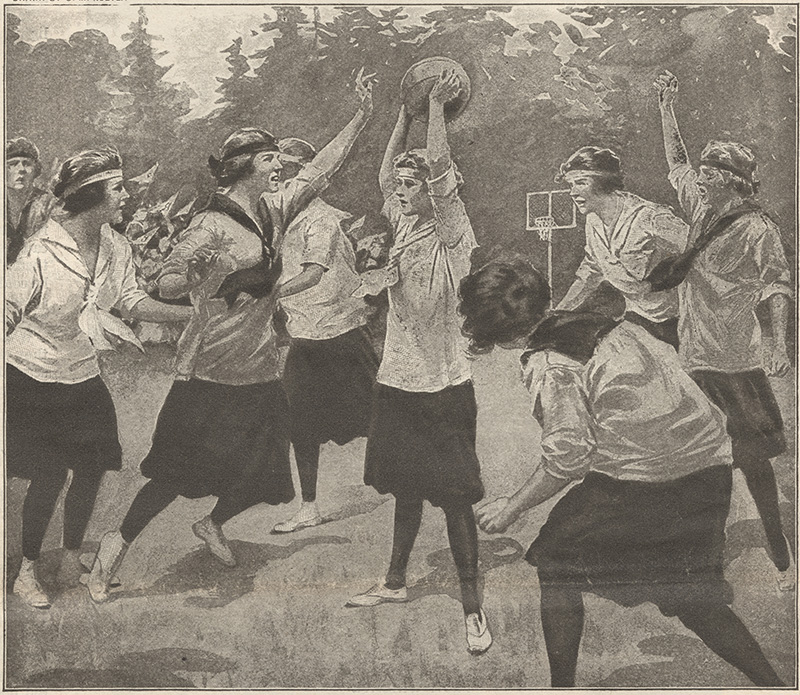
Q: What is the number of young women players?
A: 8